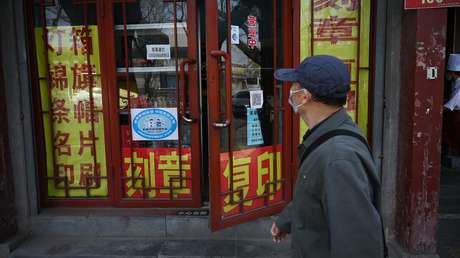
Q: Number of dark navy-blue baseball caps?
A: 1